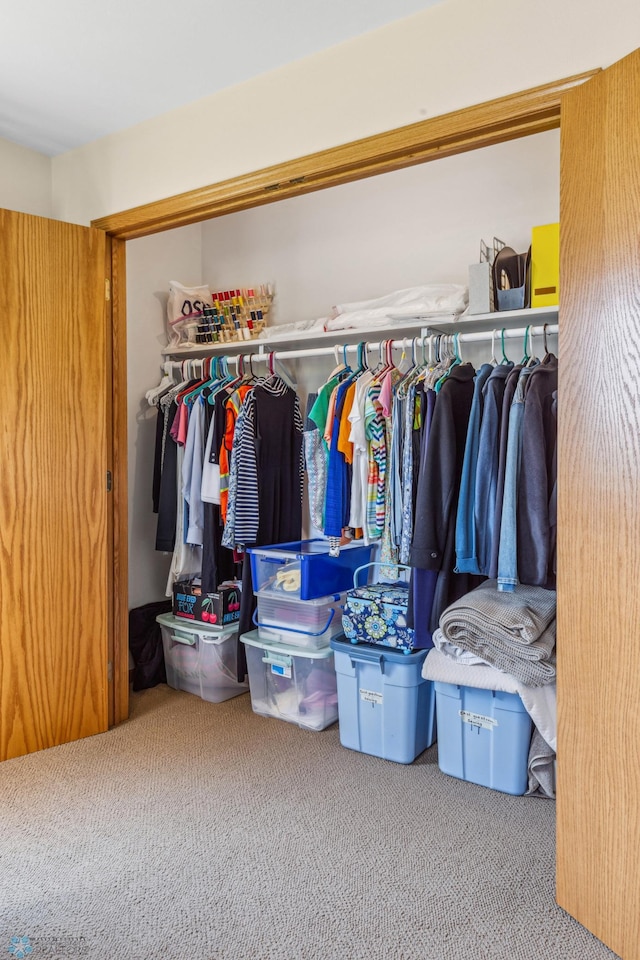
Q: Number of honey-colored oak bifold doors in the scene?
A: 2